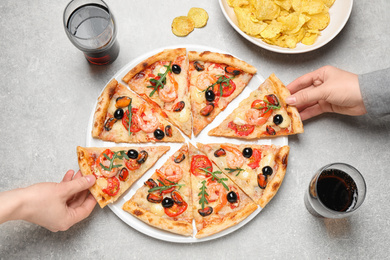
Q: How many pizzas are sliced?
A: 1